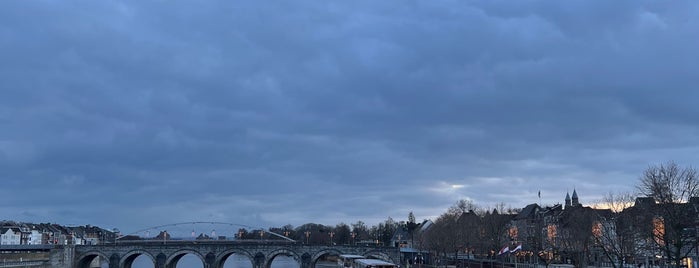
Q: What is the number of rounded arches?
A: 7